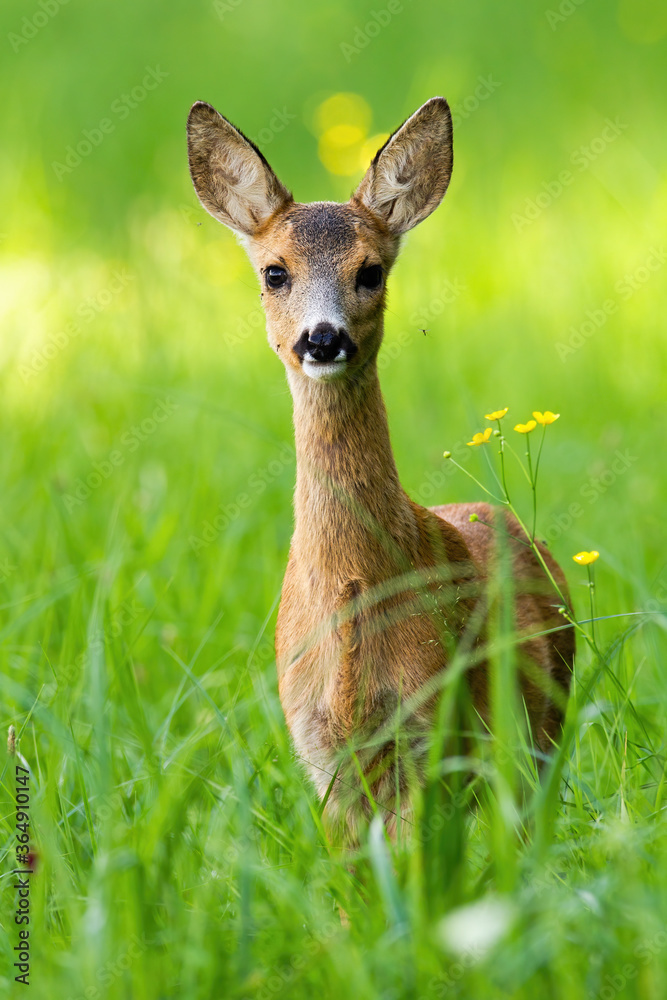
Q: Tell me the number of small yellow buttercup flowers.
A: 5